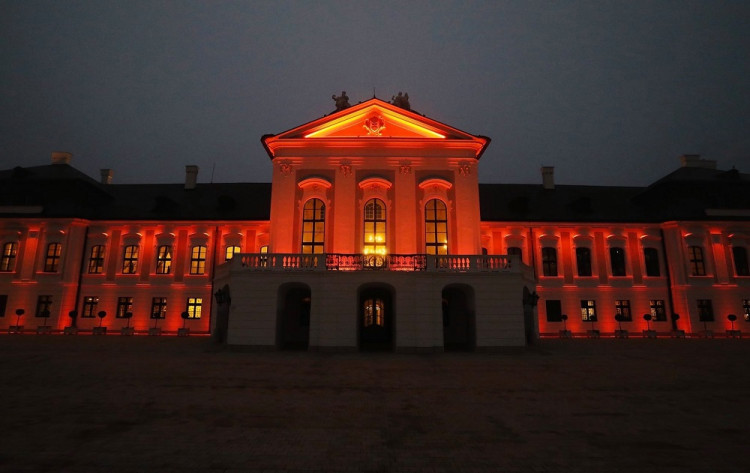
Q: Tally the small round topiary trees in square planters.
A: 14